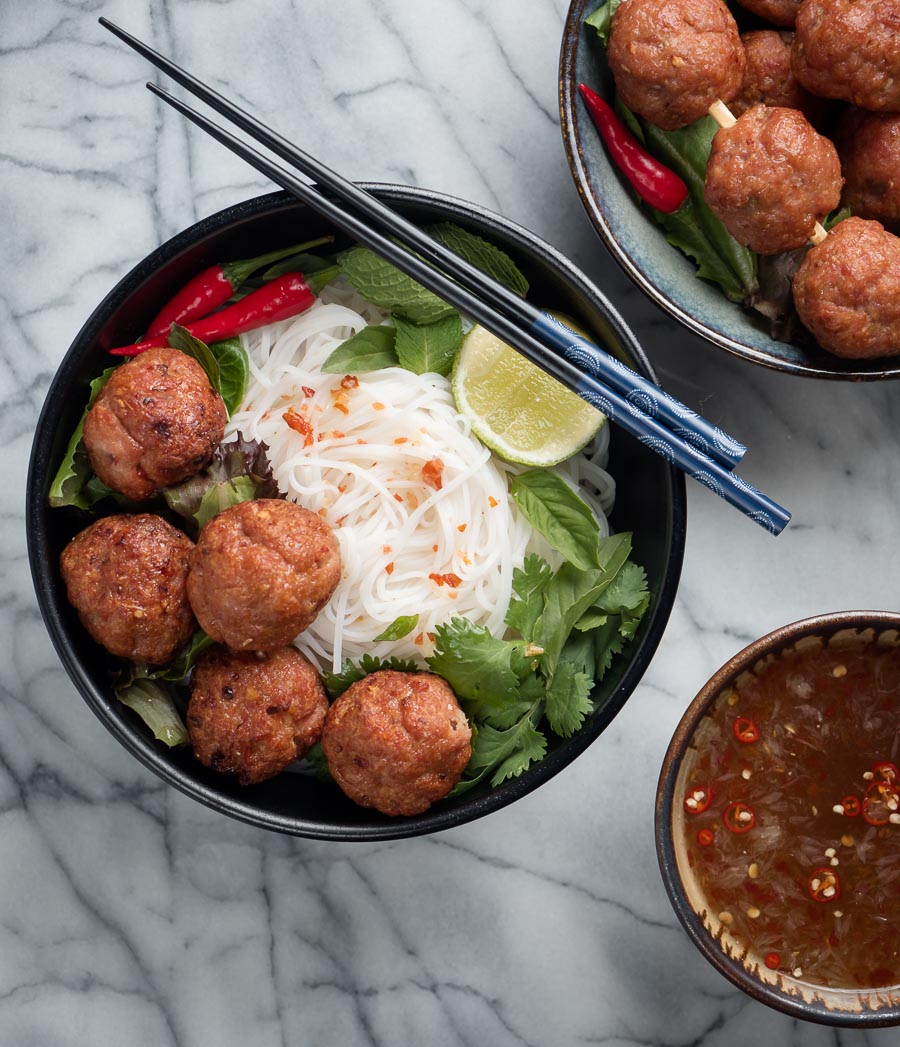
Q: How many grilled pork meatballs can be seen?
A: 12